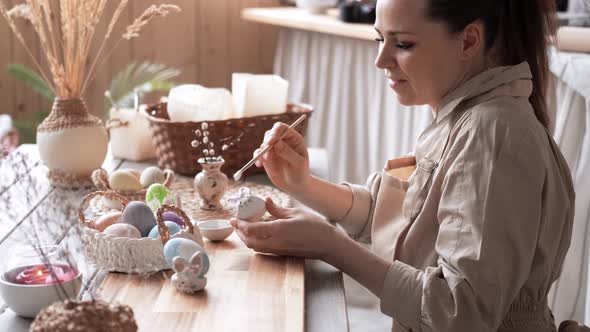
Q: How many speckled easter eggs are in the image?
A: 1